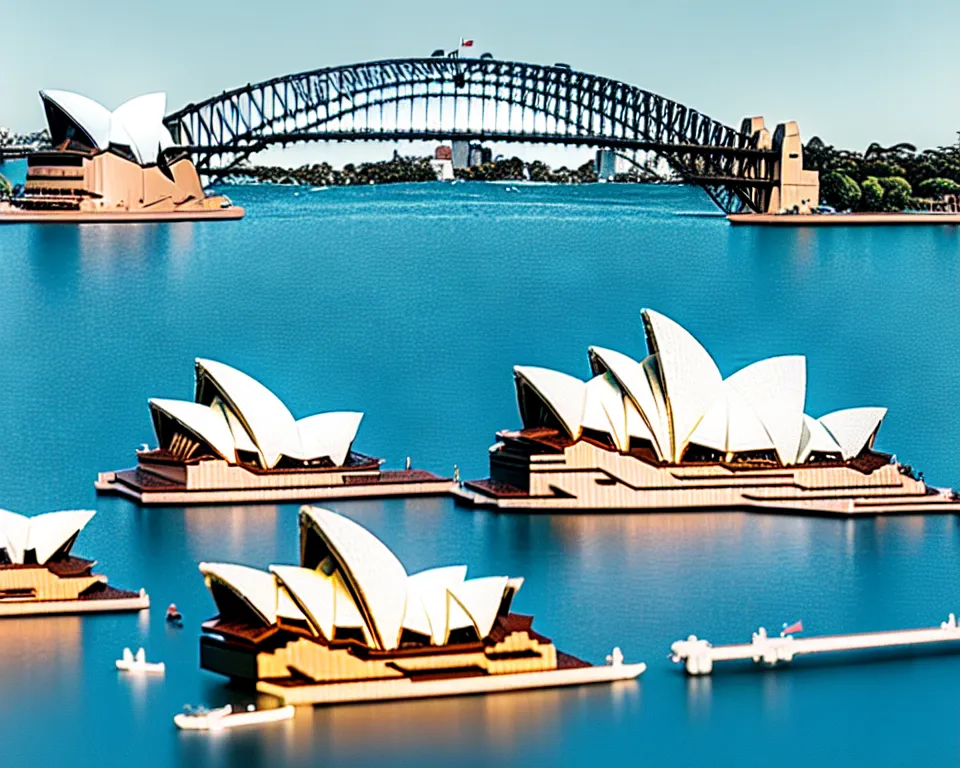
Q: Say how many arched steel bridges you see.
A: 1